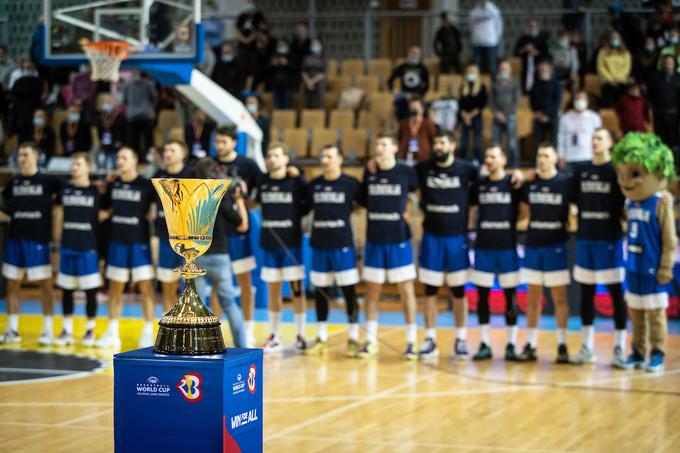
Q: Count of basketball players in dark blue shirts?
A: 12